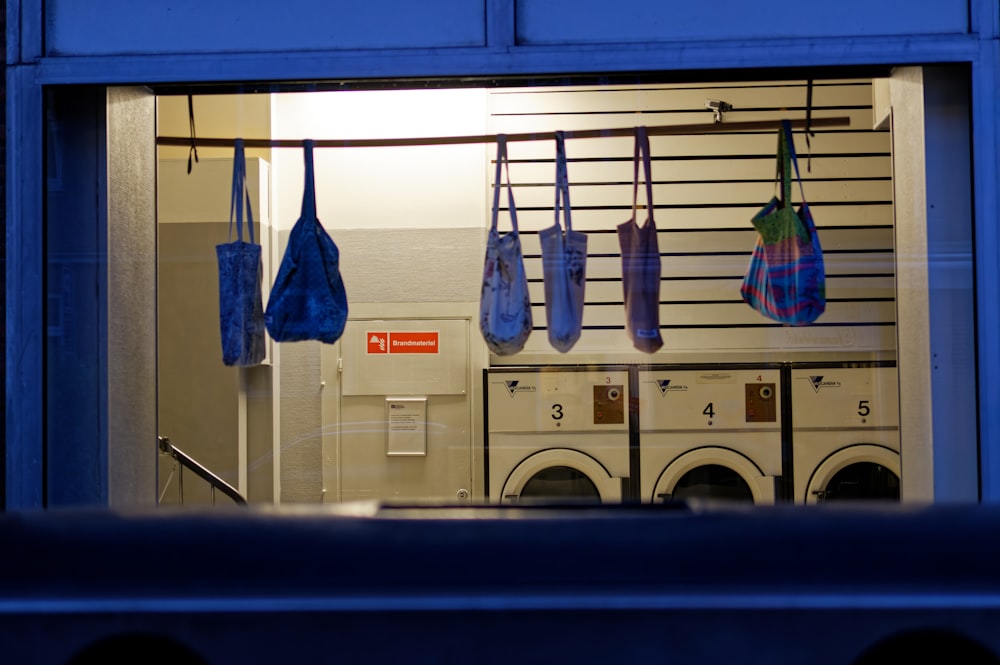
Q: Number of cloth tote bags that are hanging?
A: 6